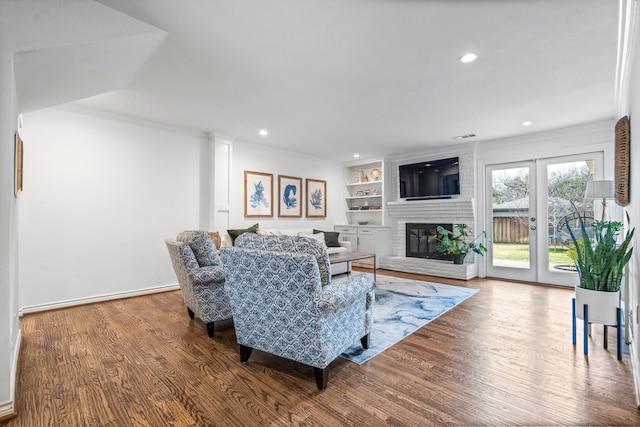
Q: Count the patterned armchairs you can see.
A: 2